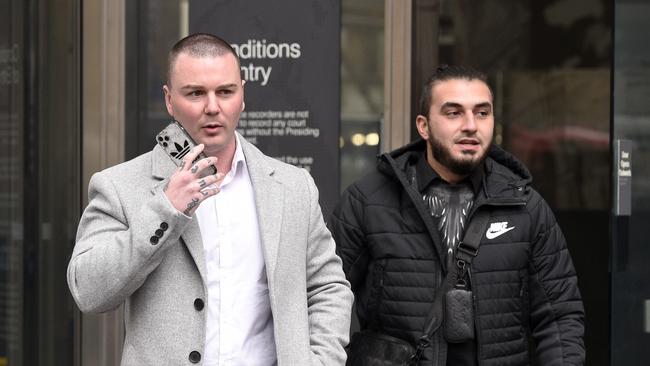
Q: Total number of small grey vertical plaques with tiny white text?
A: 1